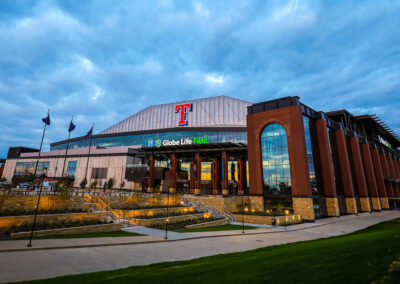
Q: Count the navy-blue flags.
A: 3